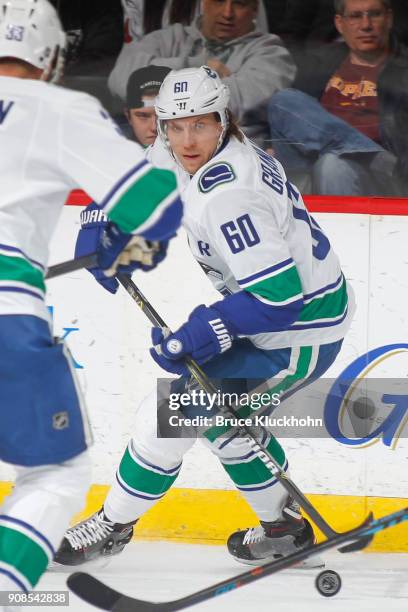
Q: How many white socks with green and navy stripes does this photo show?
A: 3